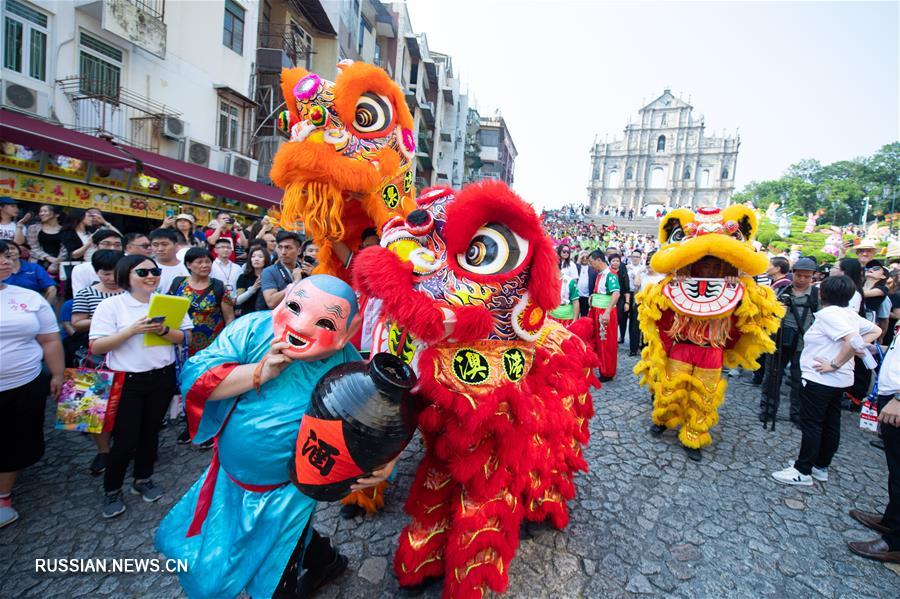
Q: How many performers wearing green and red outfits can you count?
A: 2